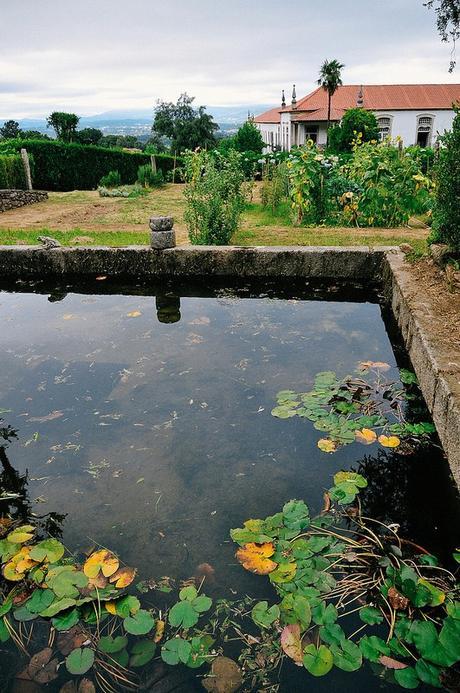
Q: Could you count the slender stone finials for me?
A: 3